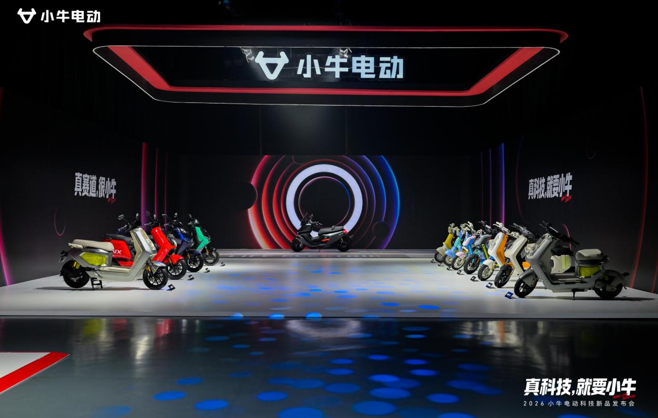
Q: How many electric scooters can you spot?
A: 12